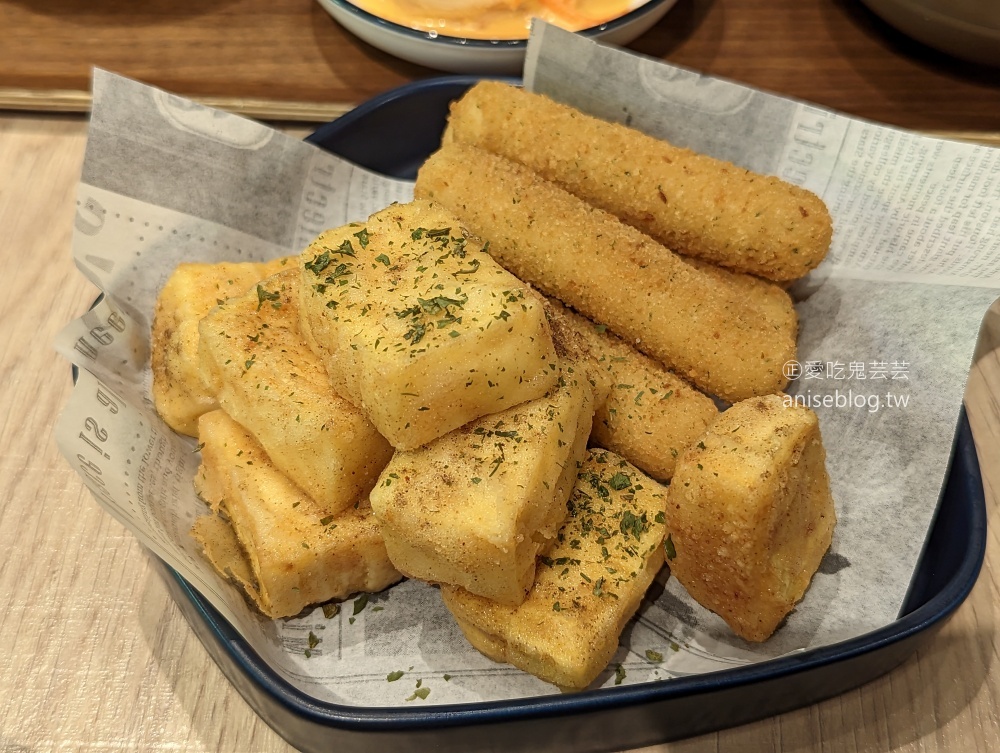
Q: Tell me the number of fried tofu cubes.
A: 7